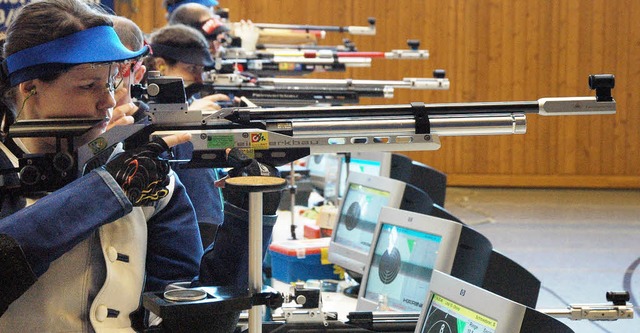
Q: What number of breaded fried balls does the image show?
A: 0